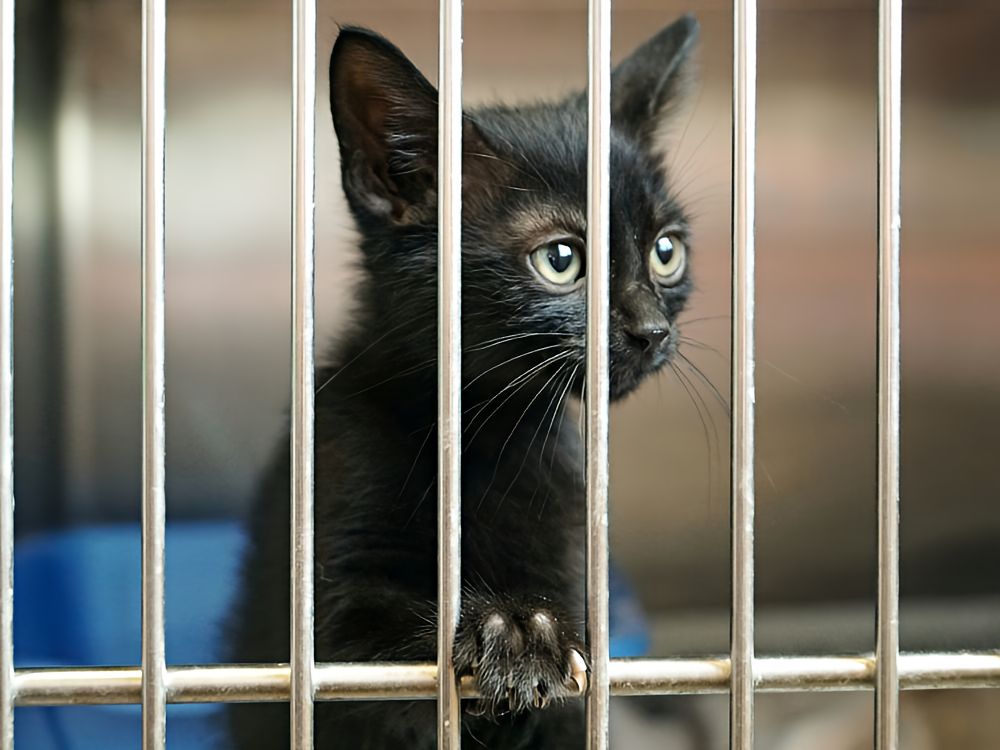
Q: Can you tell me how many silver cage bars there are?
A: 8